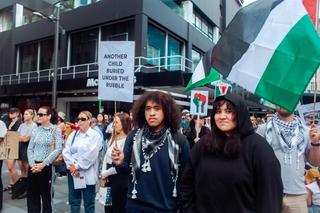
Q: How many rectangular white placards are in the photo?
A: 2